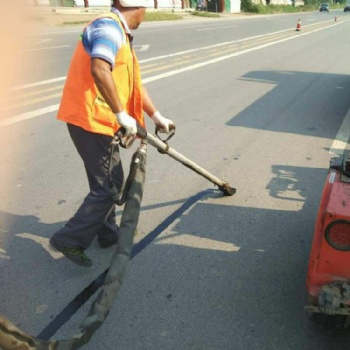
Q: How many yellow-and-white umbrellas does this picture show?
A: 0